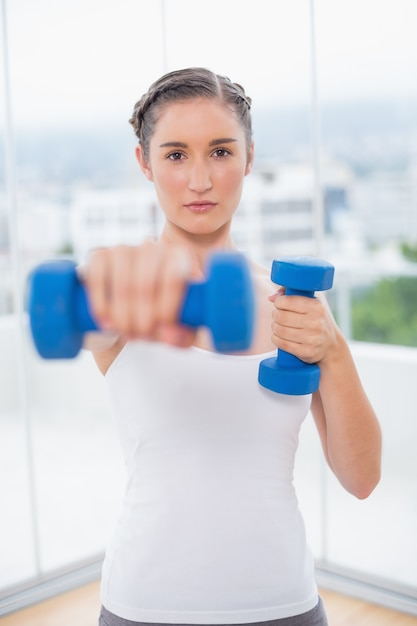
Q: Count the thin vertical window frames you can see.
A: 3